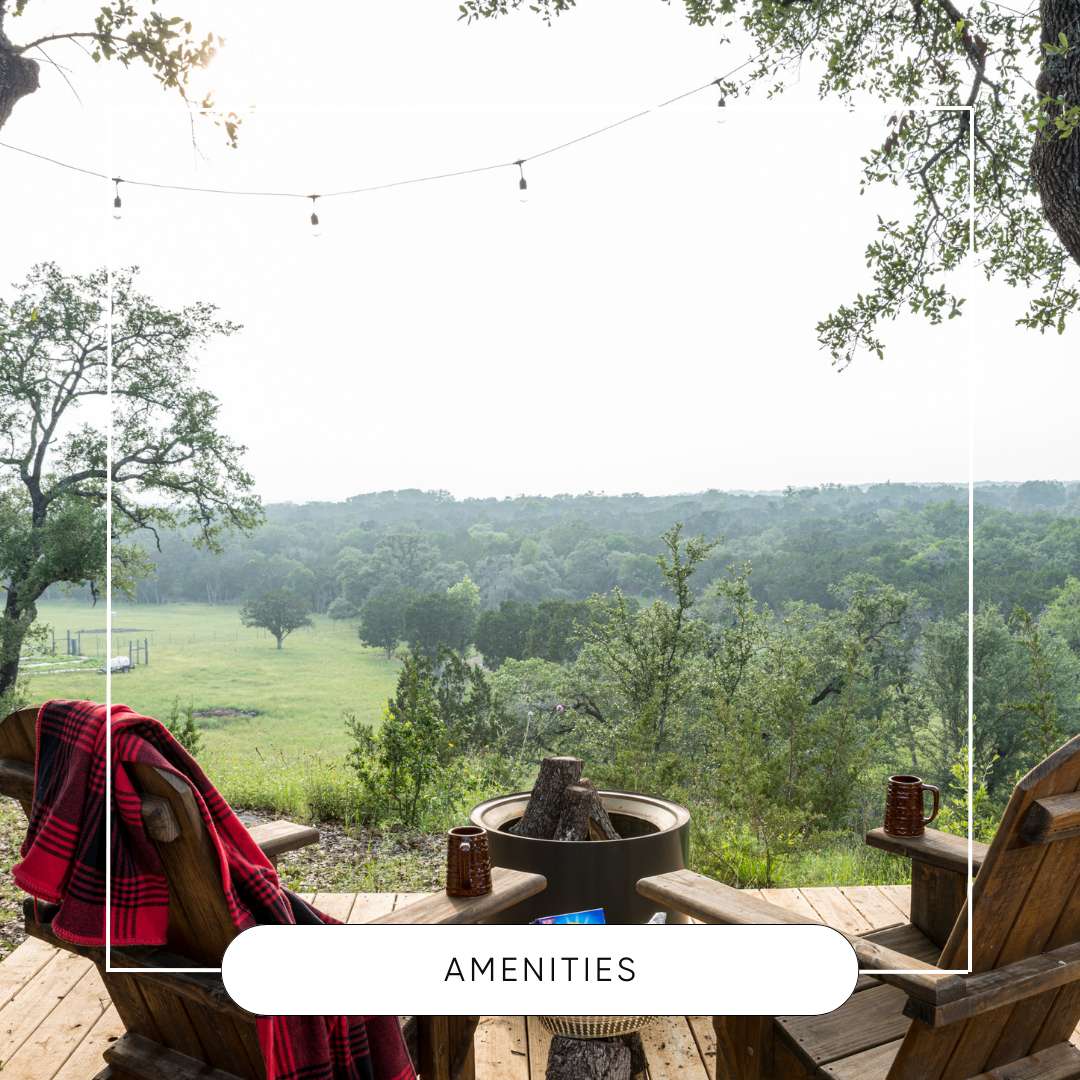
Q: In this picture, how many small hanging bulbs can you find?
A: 4